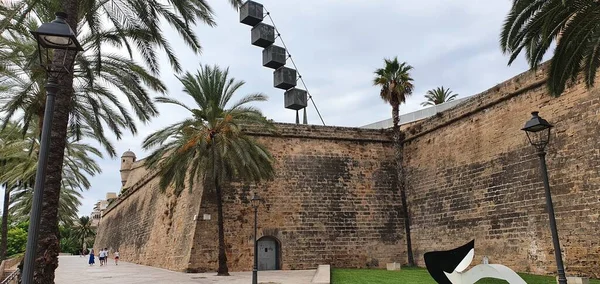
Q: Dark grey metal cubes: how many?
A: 5